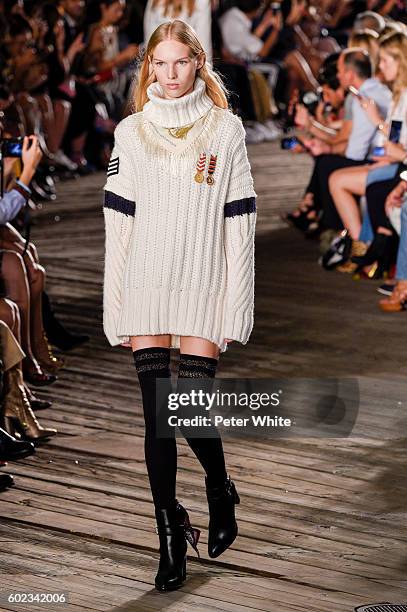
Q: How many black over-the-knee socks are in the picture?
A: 2